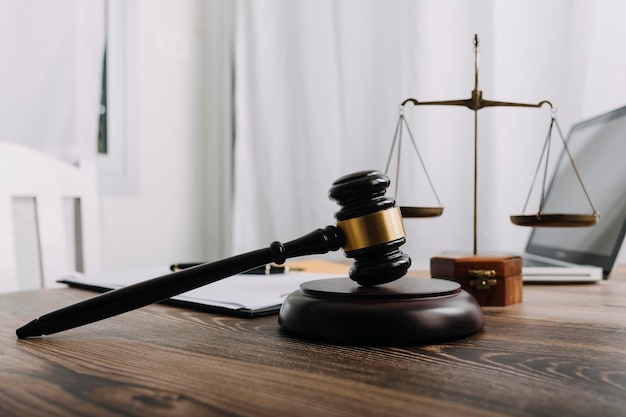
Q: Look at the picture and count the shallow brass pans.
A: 2